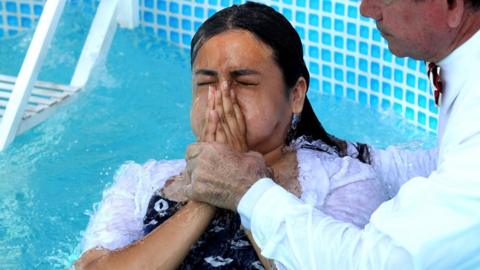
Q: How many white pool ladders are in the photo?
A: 1